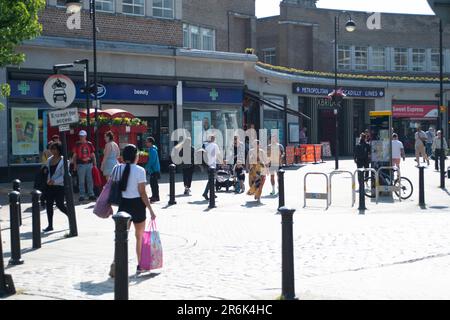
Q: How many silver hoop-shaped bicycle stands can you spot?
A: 4